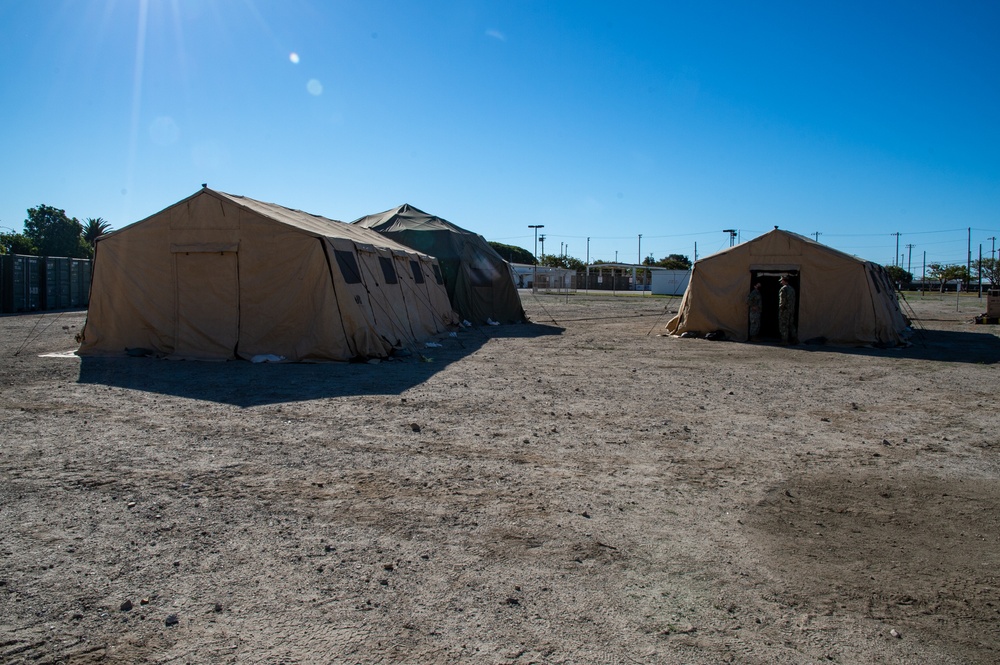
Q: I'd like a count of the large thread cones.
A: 0